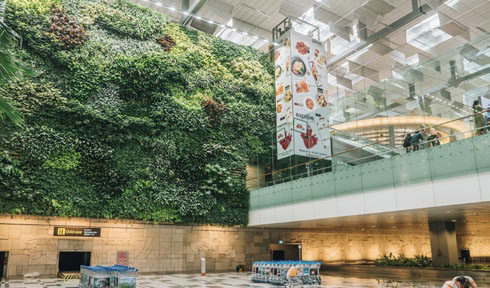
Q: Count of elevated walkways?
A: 1